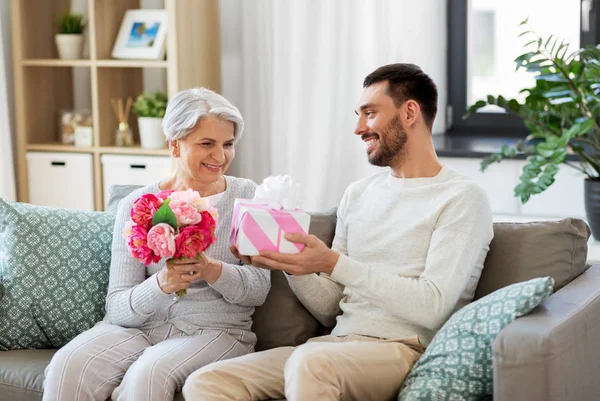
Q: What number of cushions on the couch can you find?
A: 2